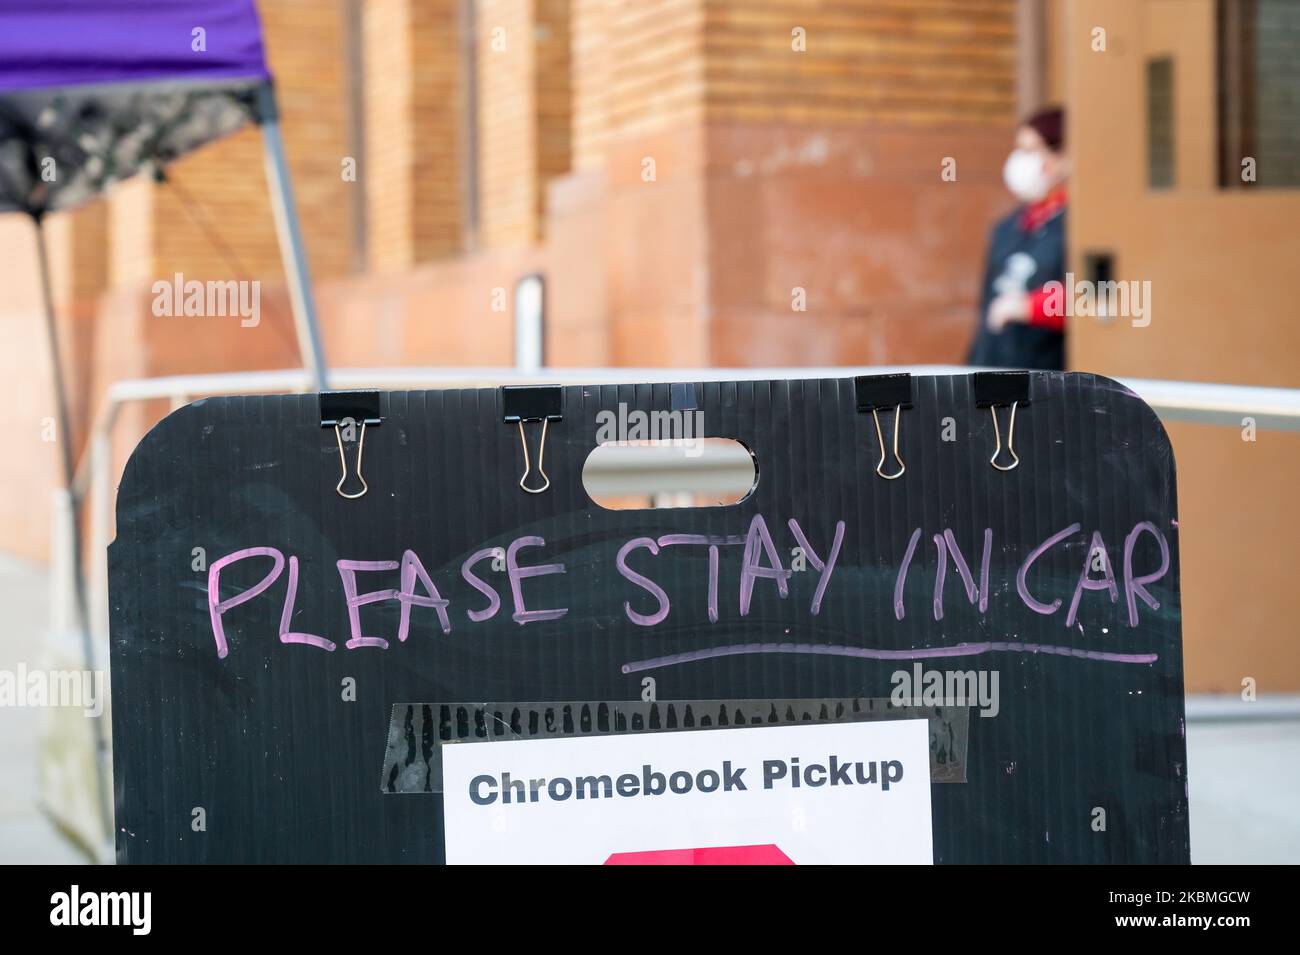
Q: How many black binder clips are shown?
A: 4